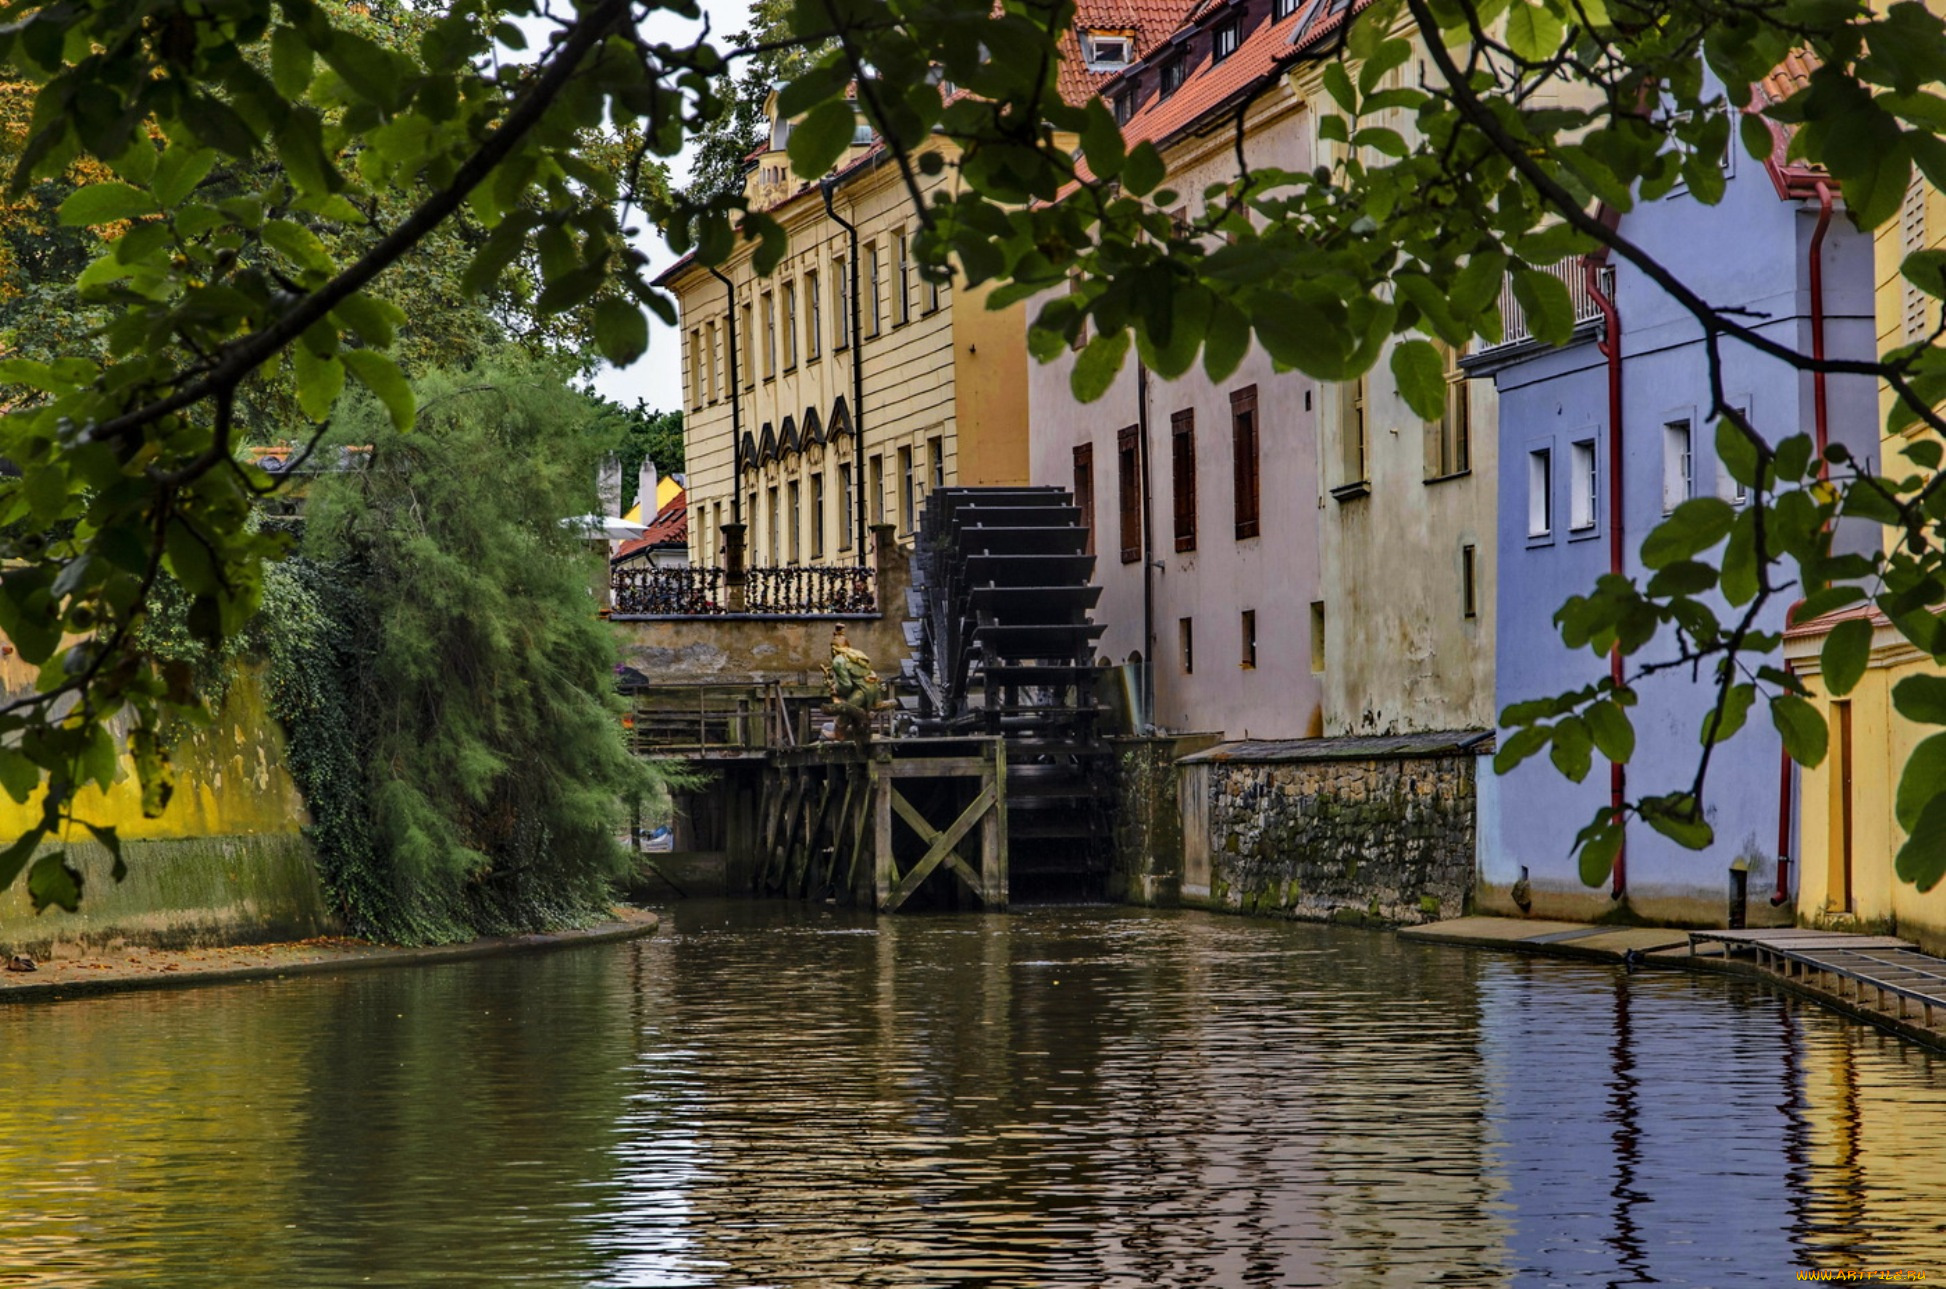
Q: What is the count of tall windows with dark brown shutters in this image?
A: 4